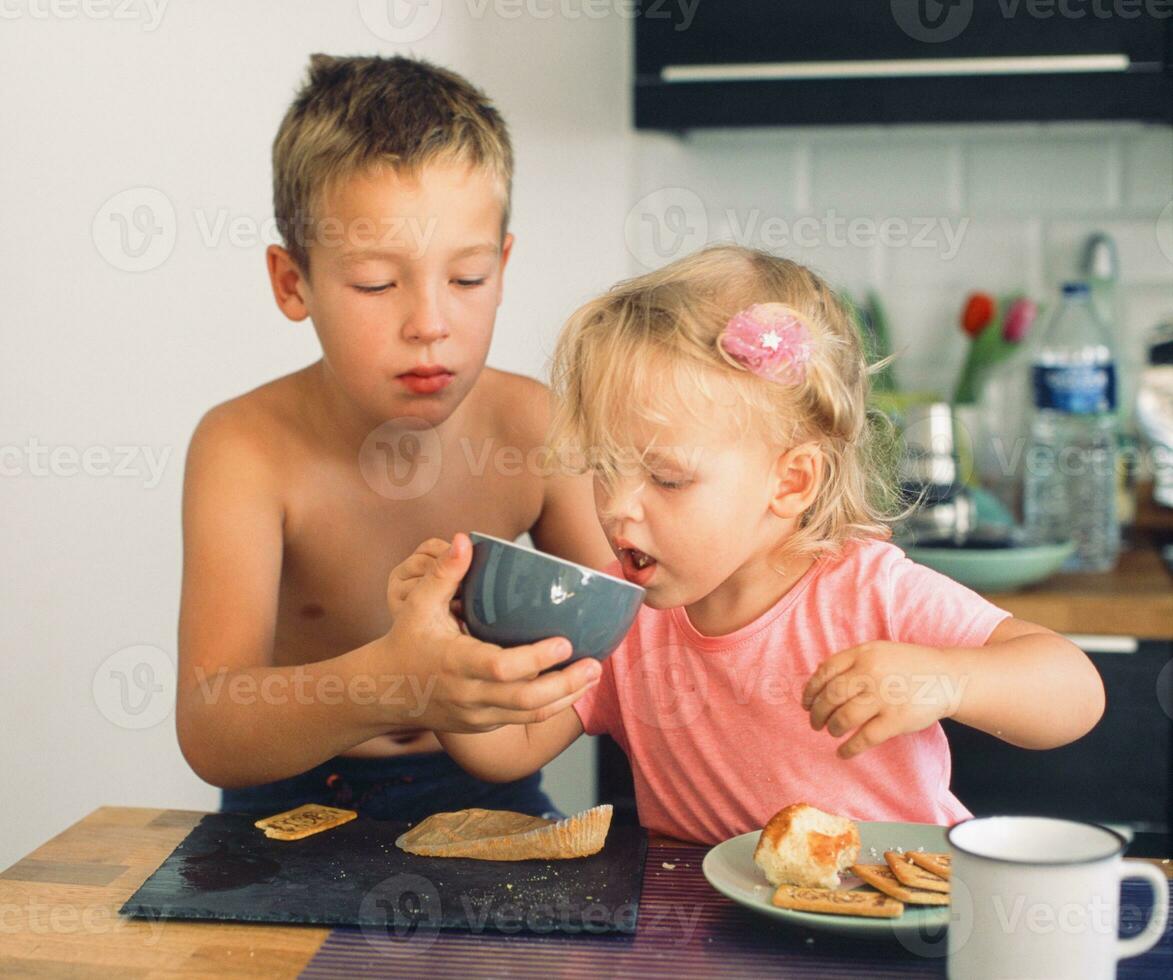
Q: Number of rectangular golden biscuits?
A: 5